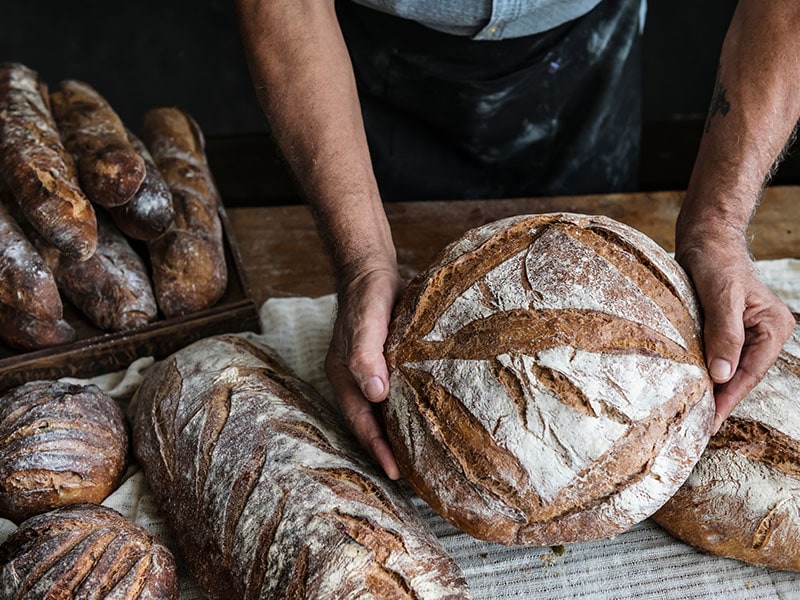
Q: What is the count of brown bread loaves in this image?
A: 12